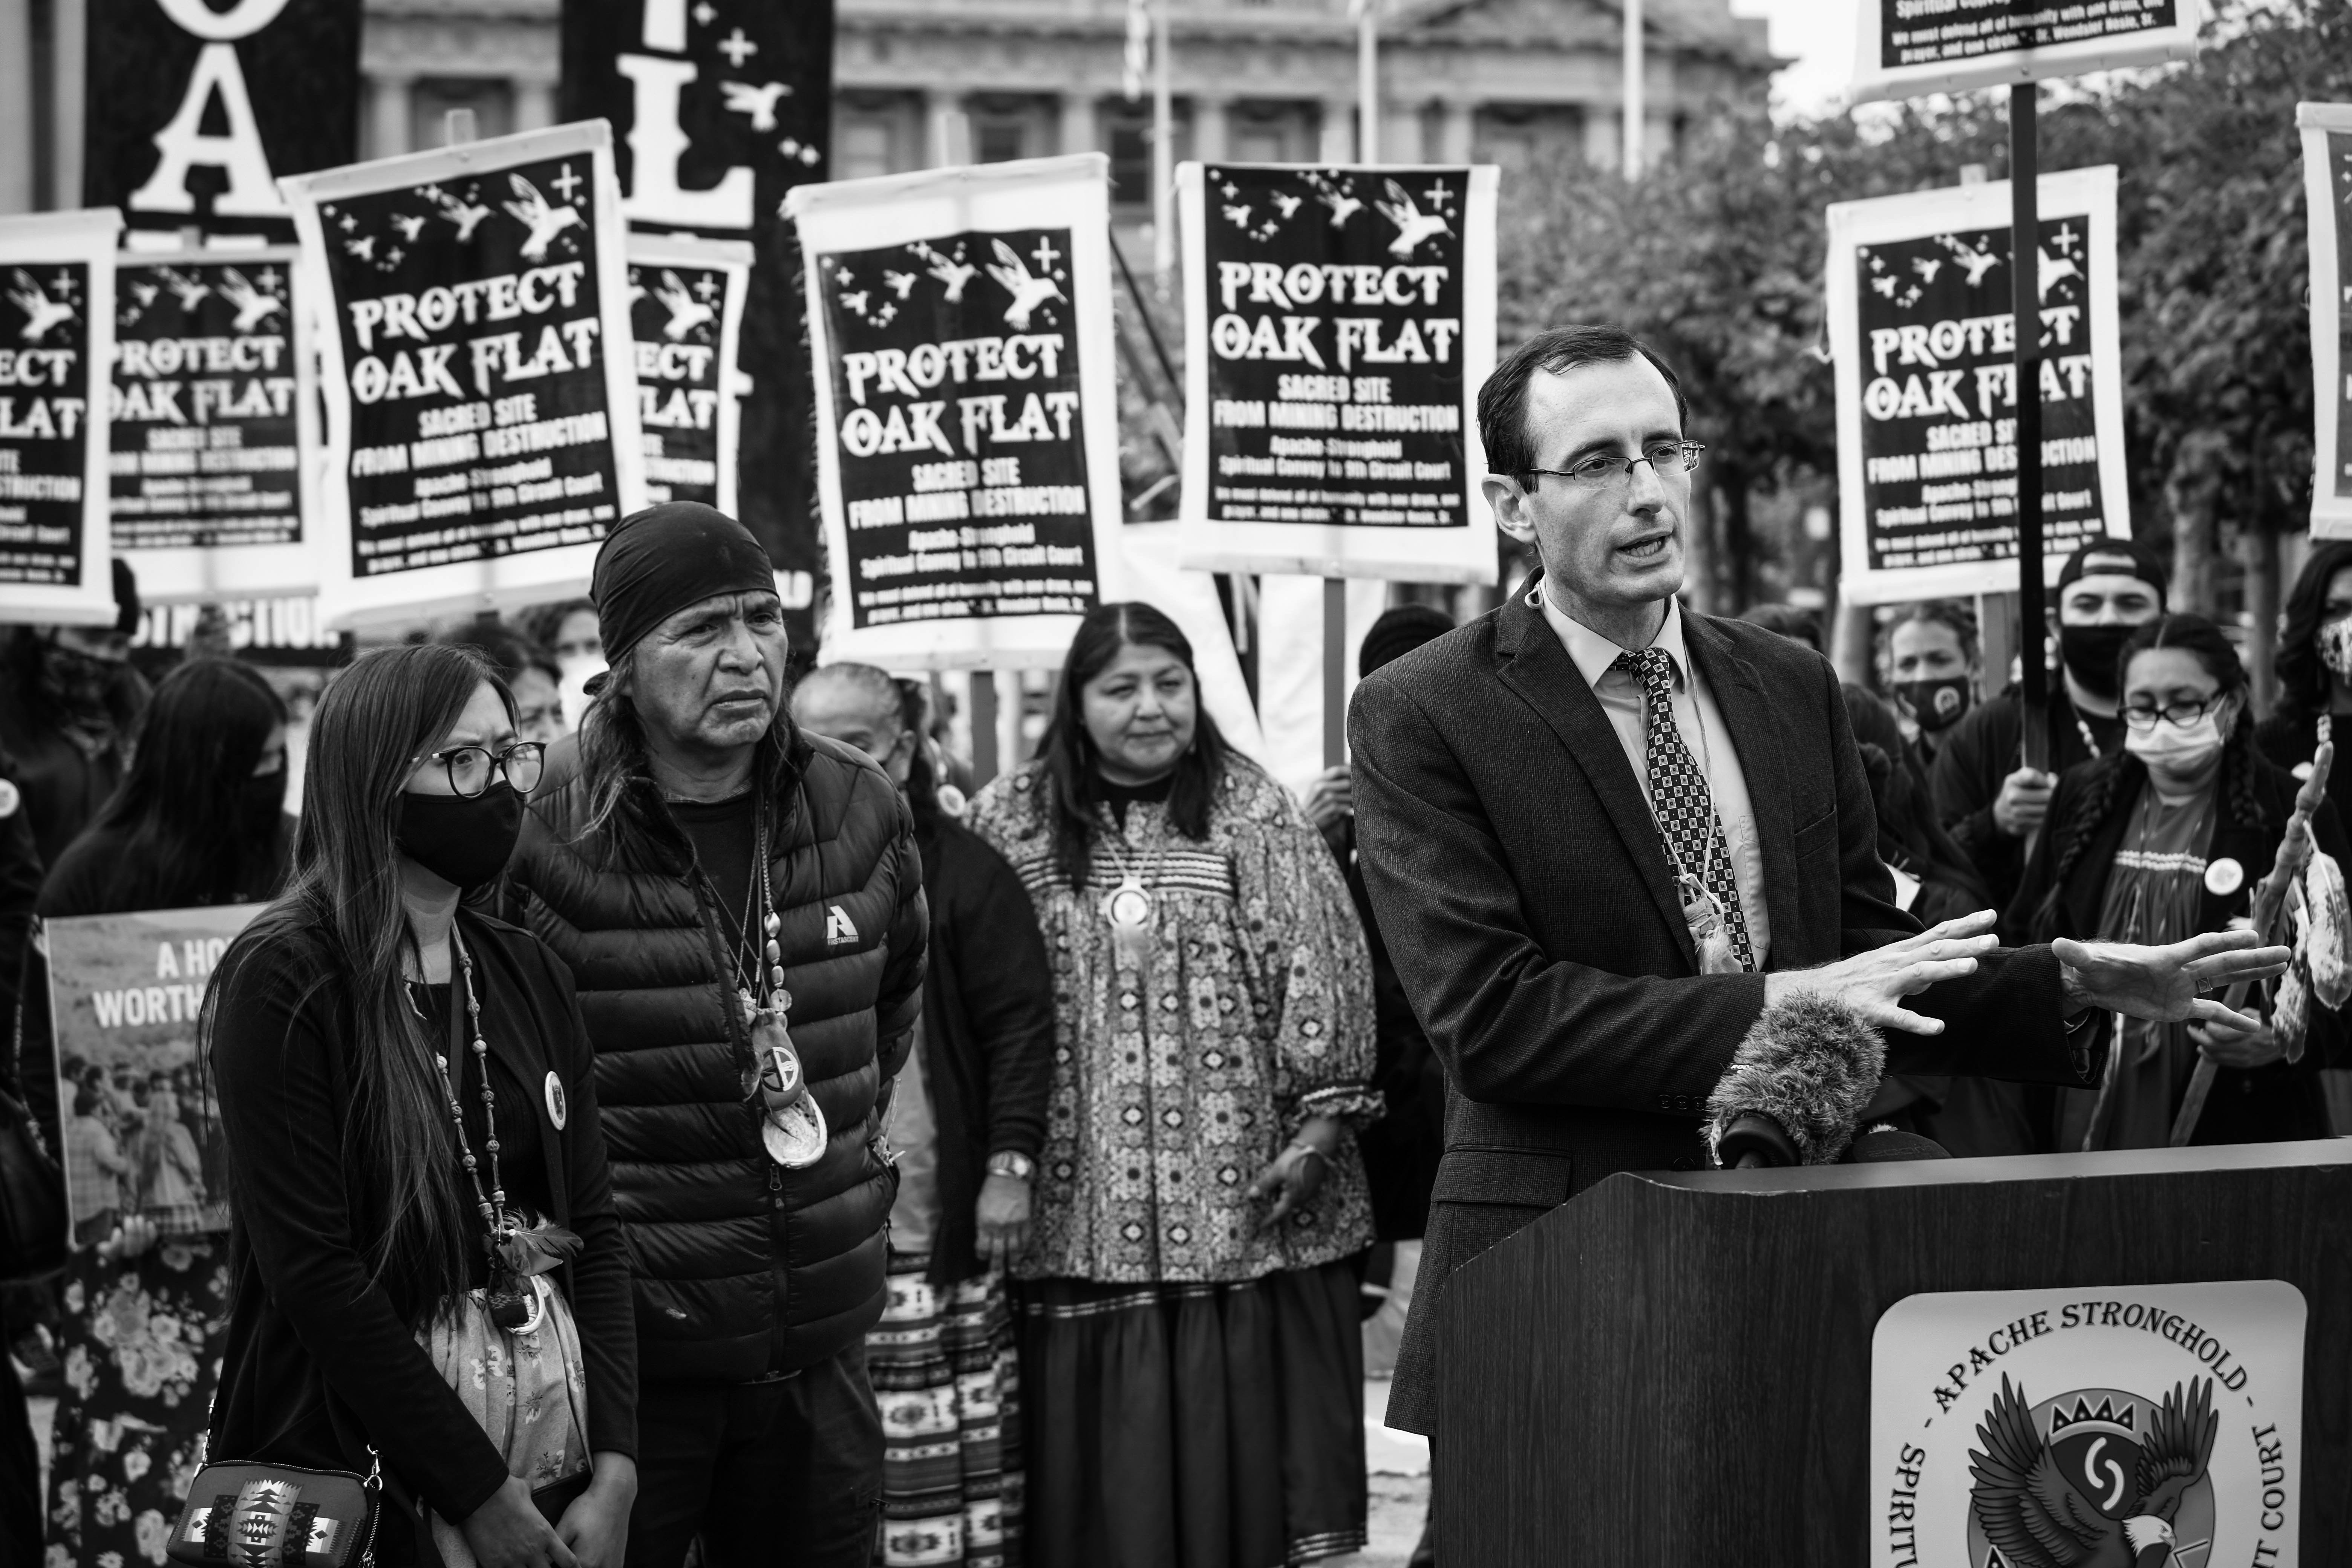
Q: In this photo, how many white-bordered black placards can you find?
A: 9